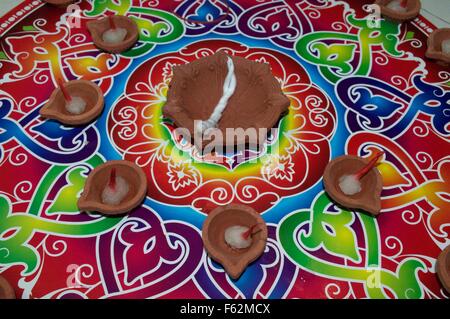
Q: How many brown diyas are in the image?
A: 11